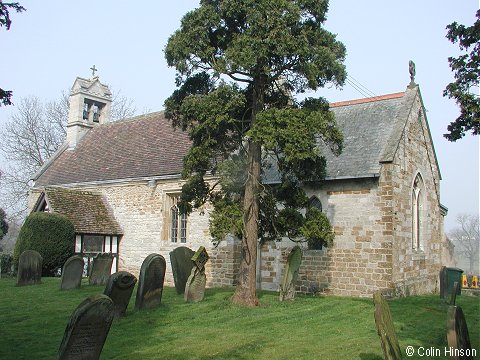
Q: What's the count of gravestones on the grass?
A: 13